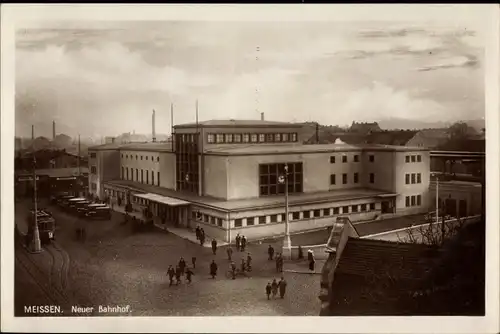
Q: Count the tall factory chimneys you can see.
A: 3